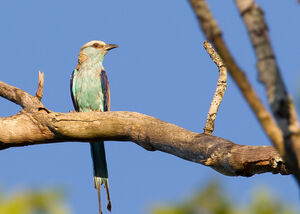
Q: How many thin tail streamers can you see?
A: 2